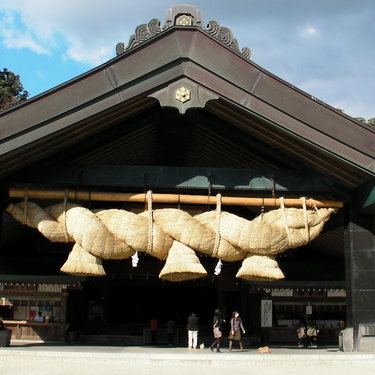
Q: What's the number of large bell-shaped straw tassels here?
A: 3